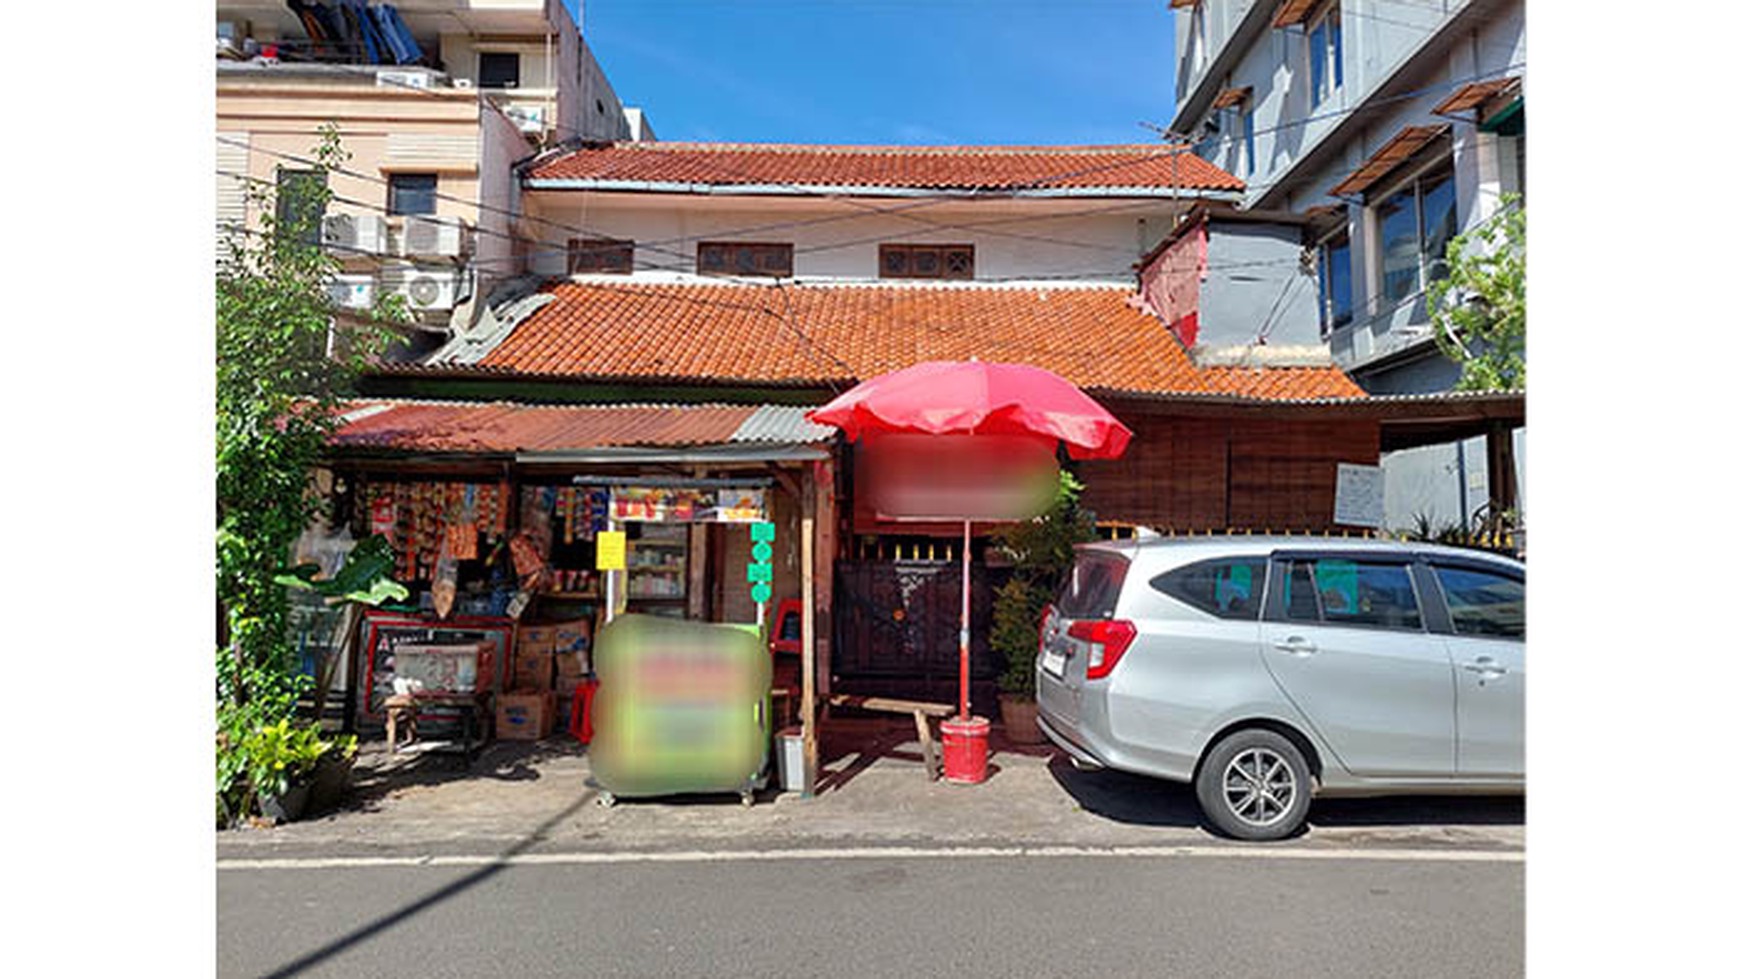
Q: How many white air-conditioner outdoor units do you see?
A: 6